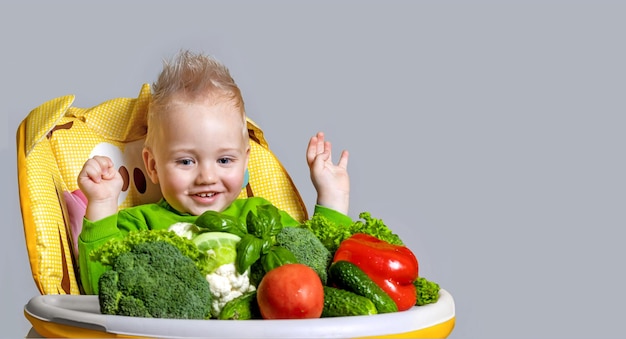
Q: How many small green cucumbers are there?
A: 3